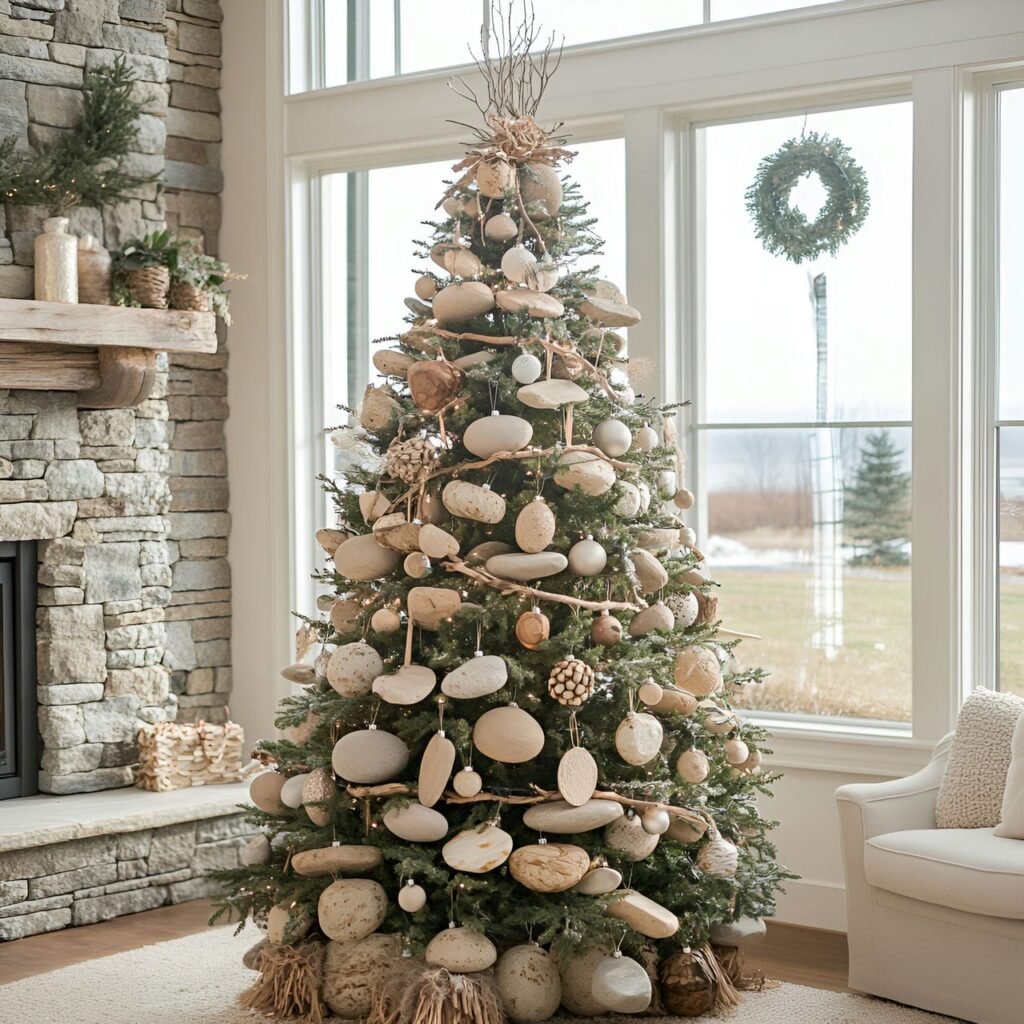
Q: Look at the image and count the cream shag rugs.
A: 1